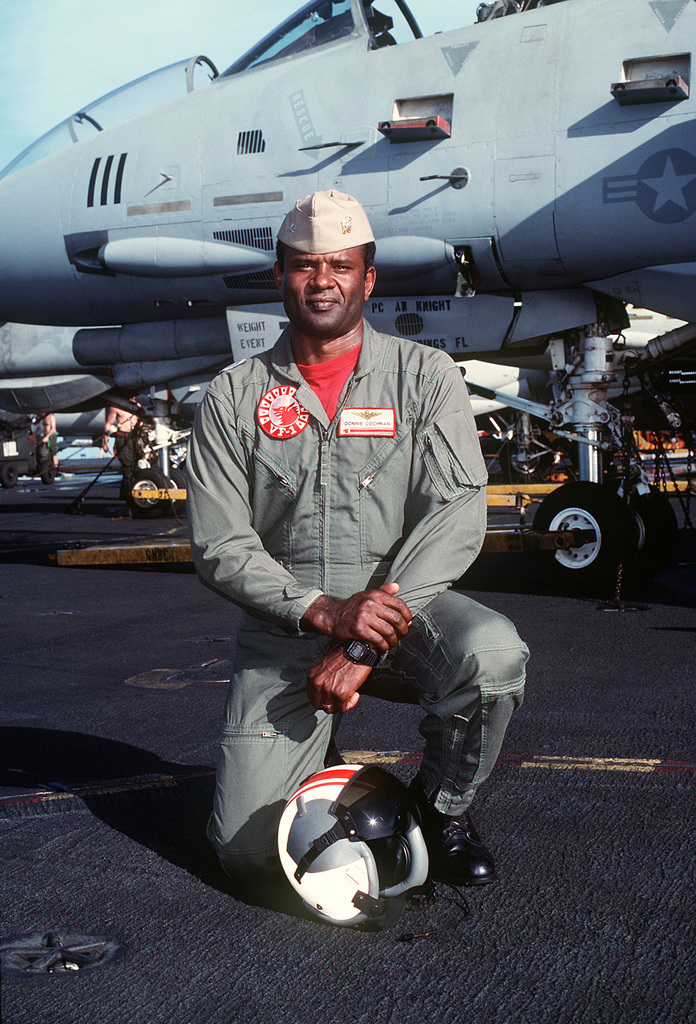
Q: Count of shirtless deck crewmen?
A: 2